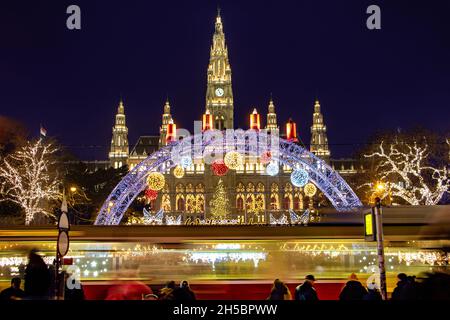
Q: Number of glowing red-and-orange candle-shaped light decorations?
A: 4